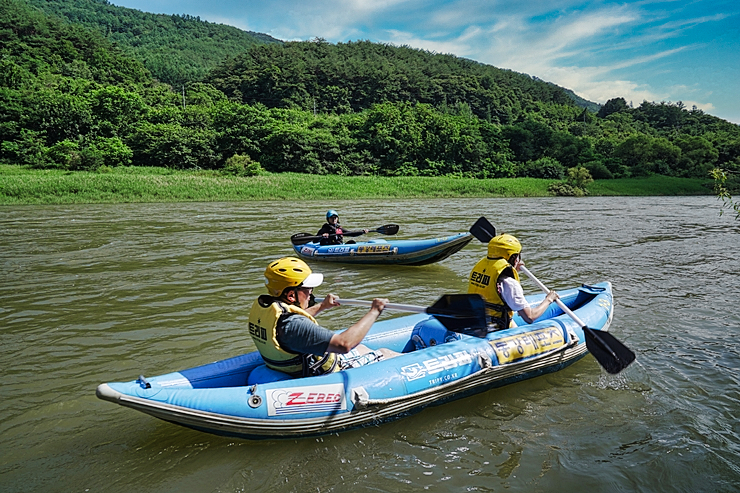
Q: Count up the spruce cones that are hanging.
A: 0